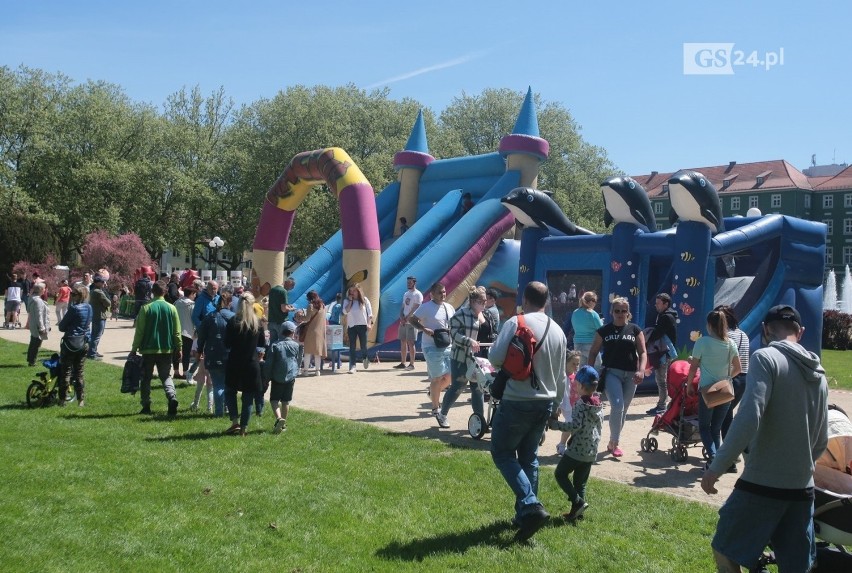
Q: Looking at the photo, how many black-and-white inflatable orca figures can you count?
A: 3